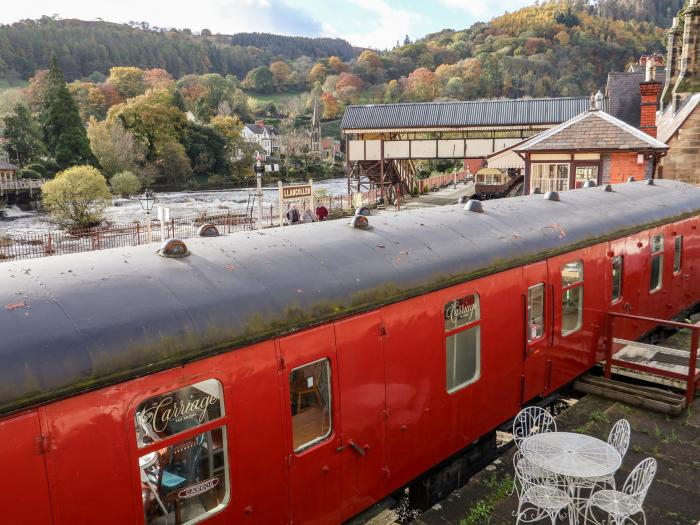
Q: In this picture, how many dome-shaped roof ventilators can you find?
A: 12